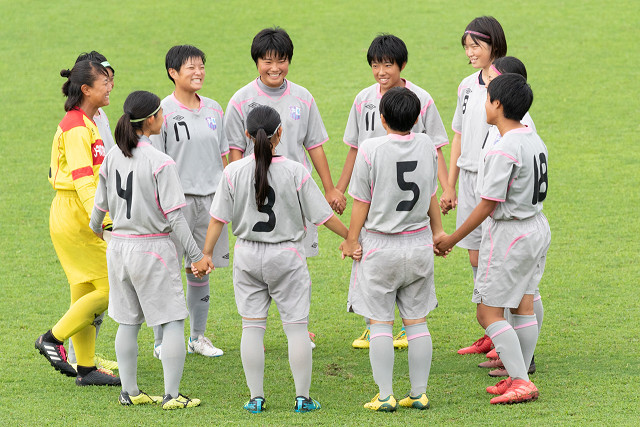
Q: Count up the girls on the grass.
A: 11